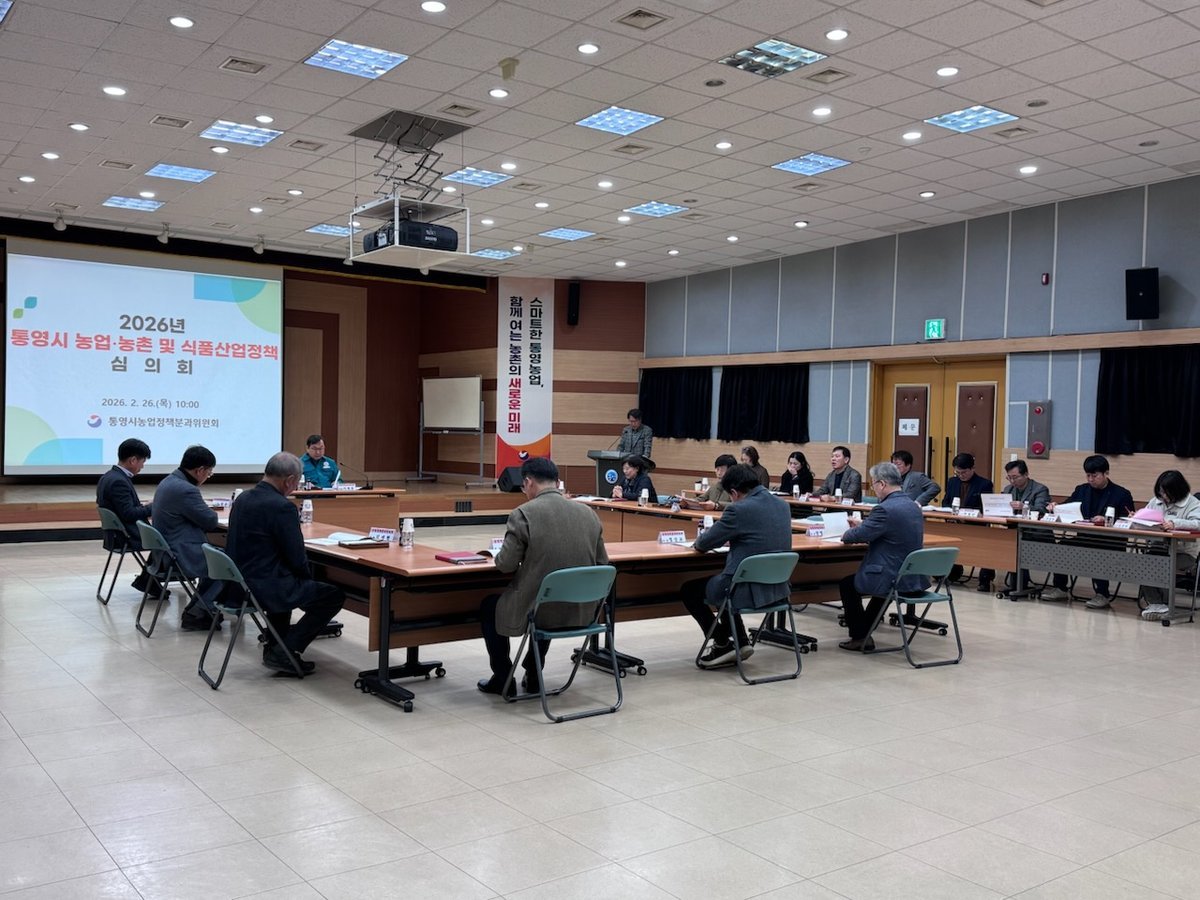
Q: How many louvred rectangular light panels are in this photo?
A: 14